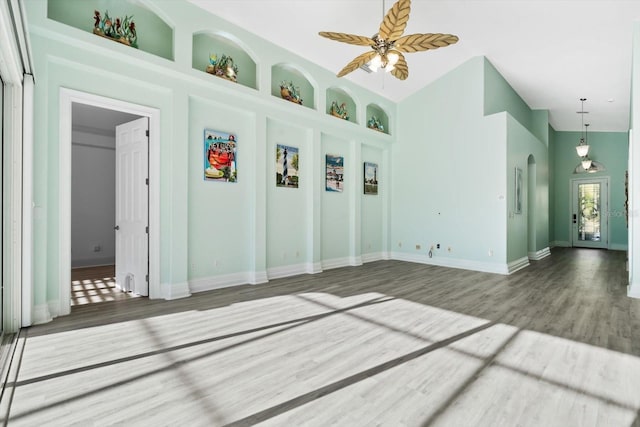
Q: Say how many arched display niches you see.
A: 5